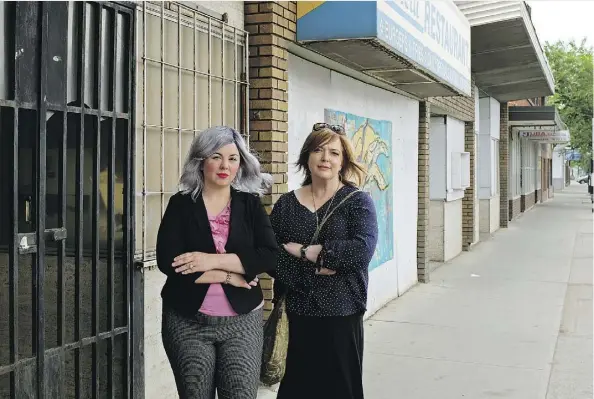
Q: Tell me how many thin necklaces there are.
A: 1